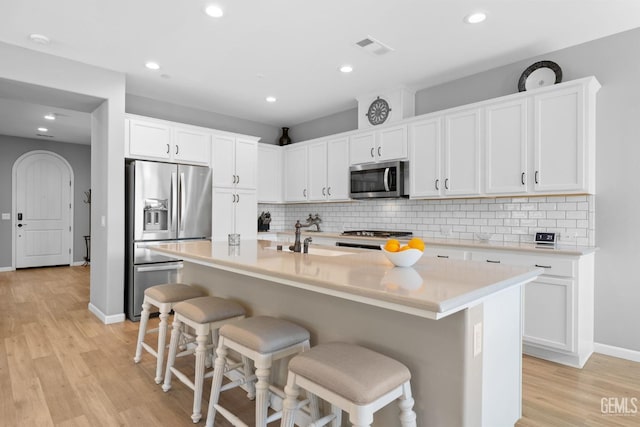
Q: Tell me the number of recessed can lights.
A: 7